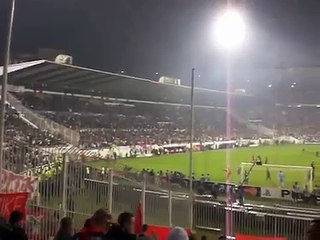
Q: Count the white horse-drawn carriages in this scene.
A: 0